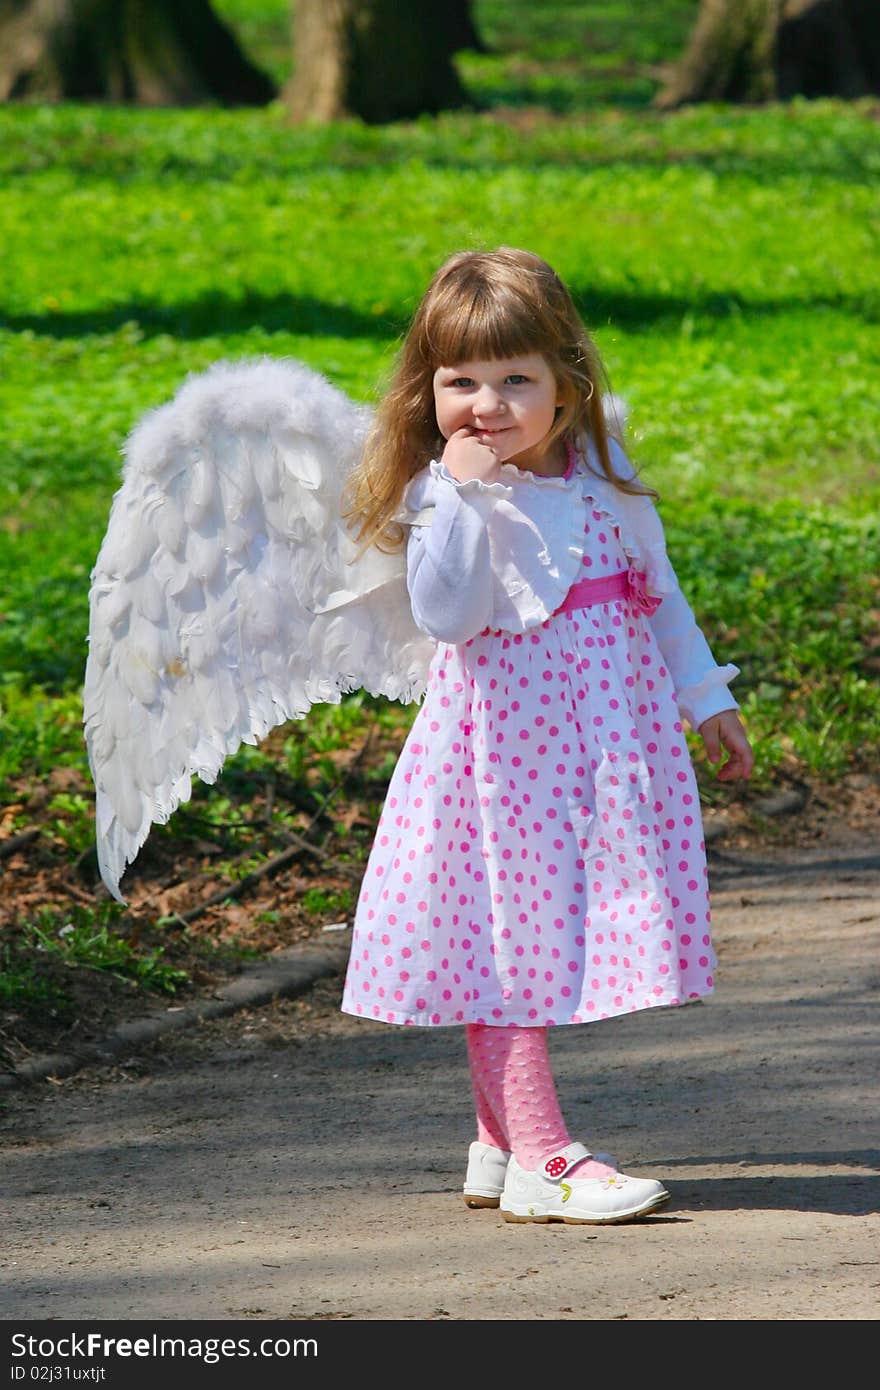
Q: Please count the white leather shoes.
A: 2